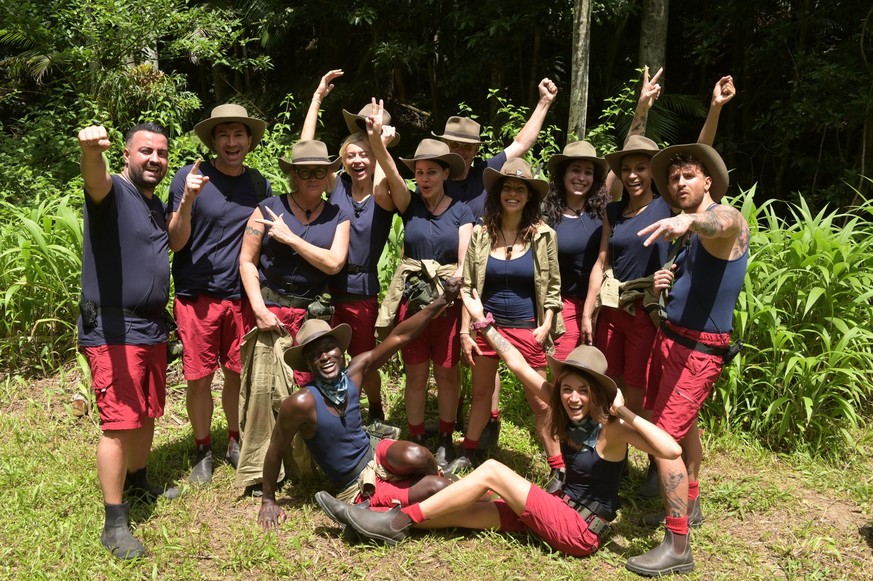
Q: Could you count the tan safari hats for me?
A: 11